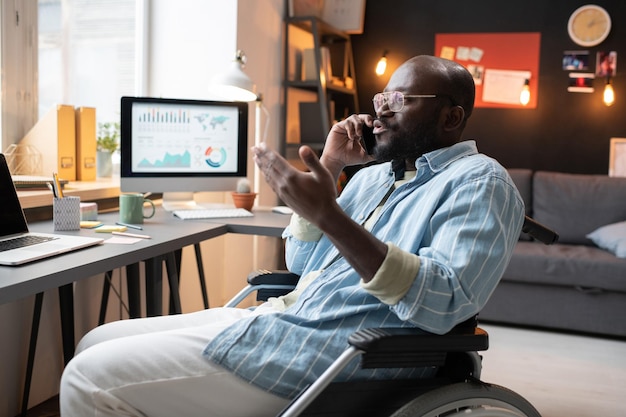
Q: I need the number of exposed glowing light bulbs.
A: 3